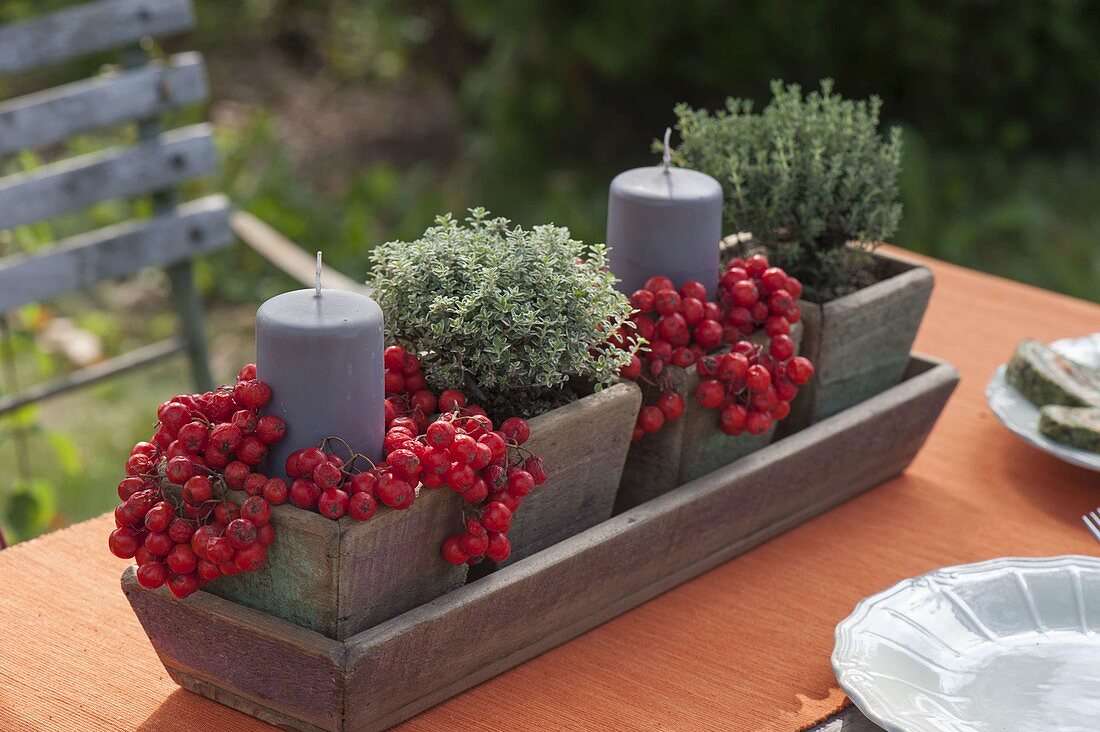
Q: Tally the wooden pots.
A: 4